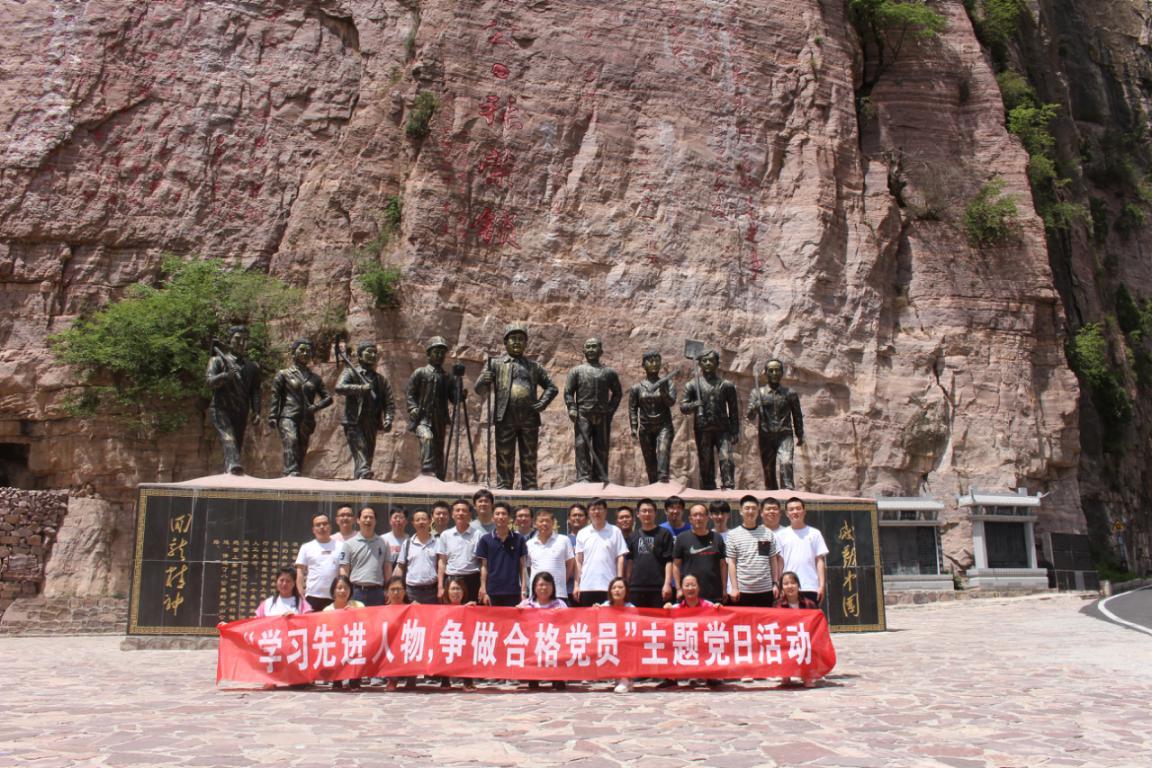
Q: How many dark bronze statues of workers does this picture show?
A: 9